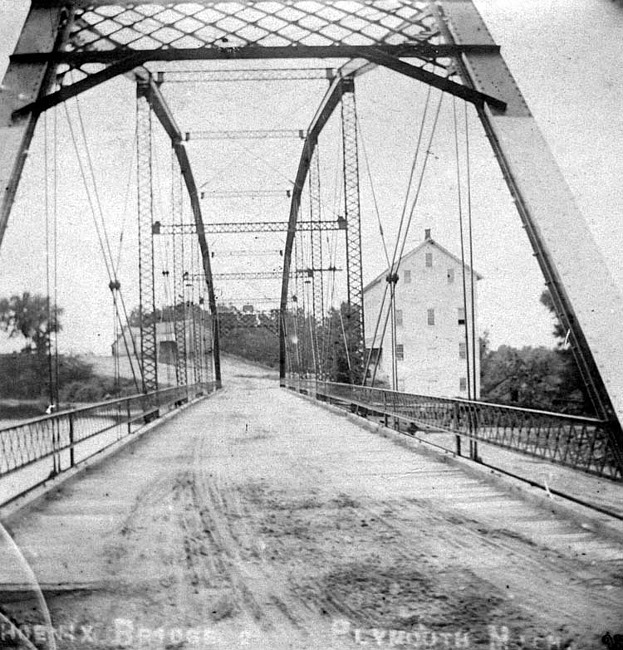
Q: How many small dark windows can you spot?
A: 9